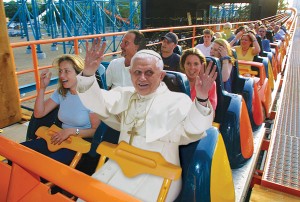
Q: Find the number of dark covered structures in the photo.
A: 1